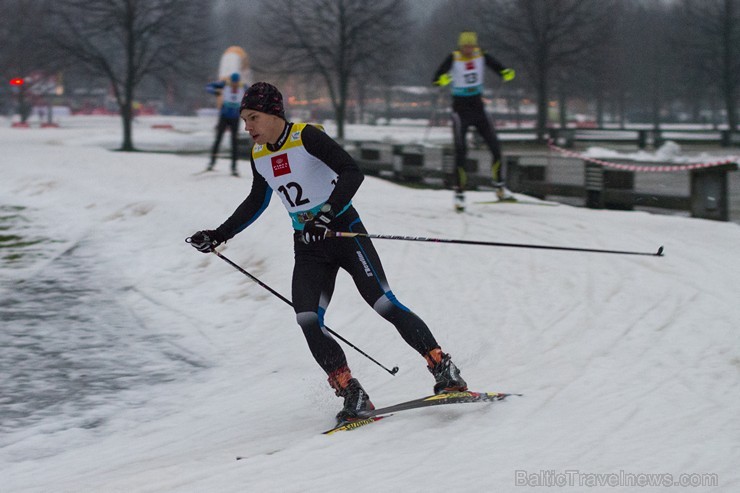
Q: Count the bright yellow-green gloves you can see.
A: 2